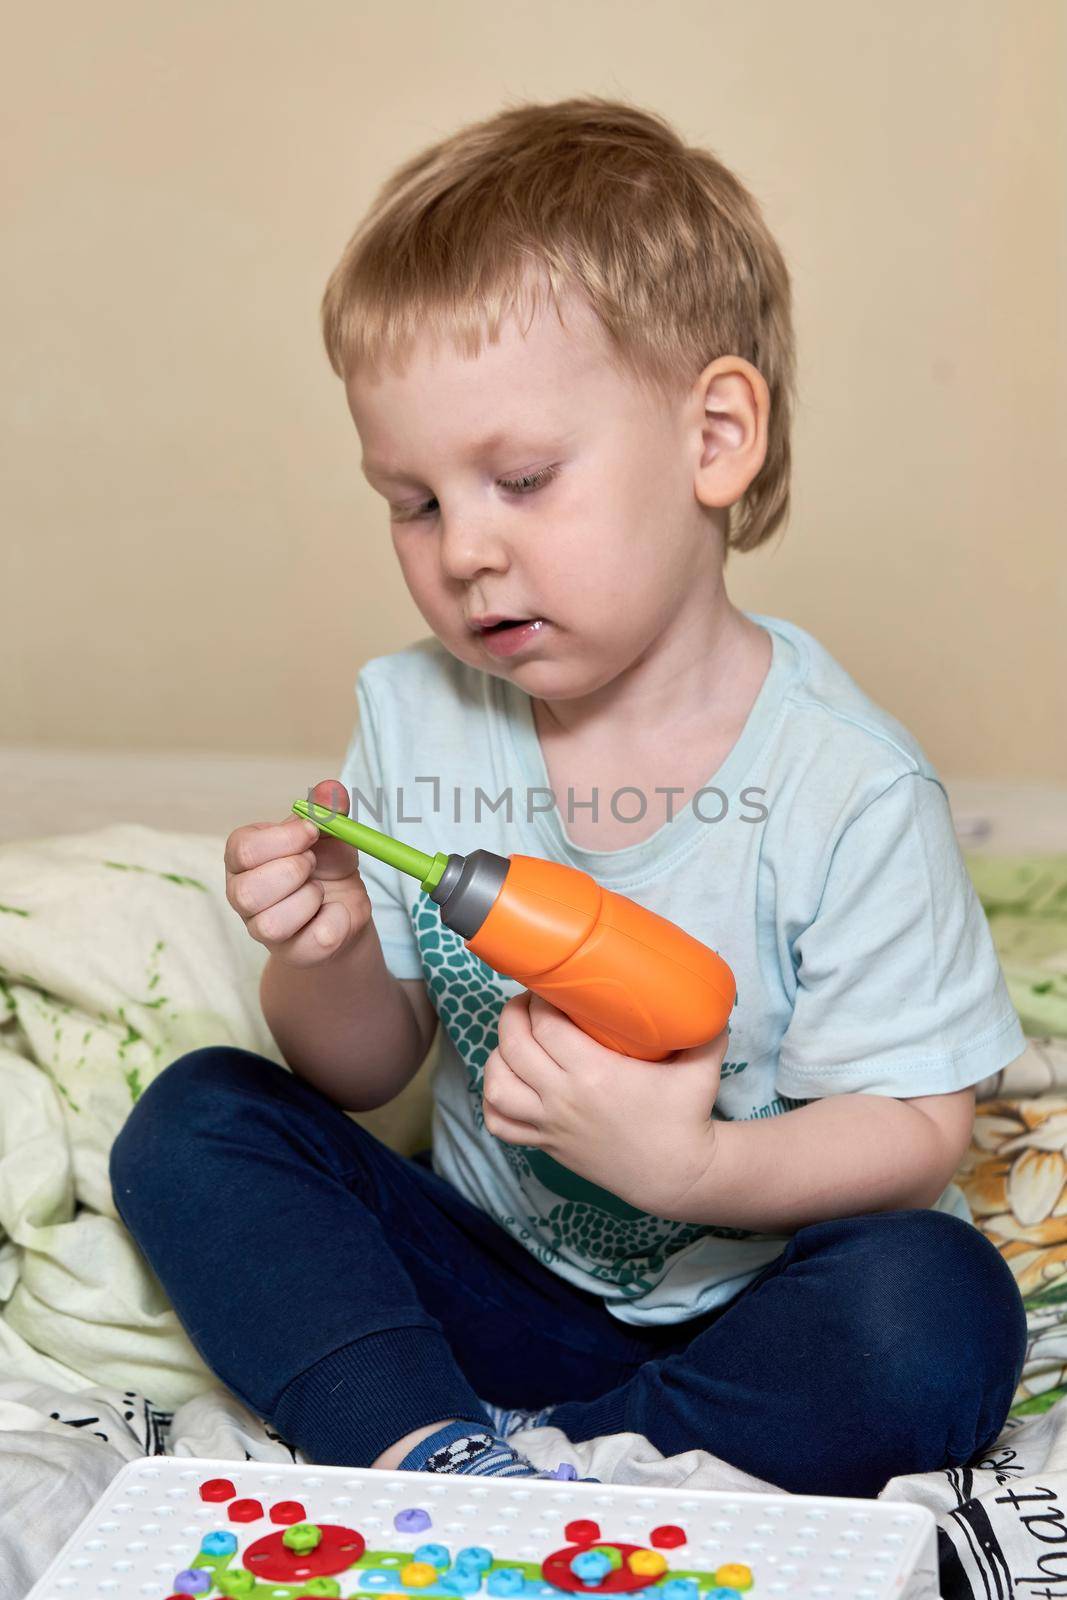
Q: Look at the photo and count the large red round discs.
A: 2